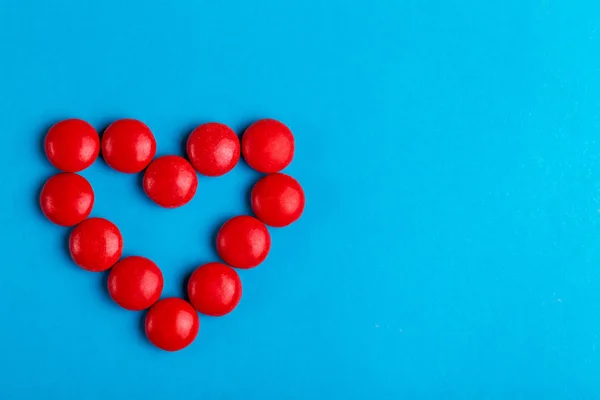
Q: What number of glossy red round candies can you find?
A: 12